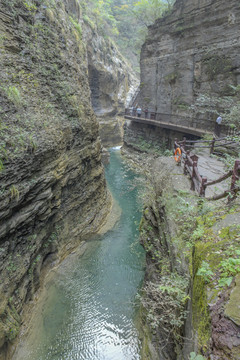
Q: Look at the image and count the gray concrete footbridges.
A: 1